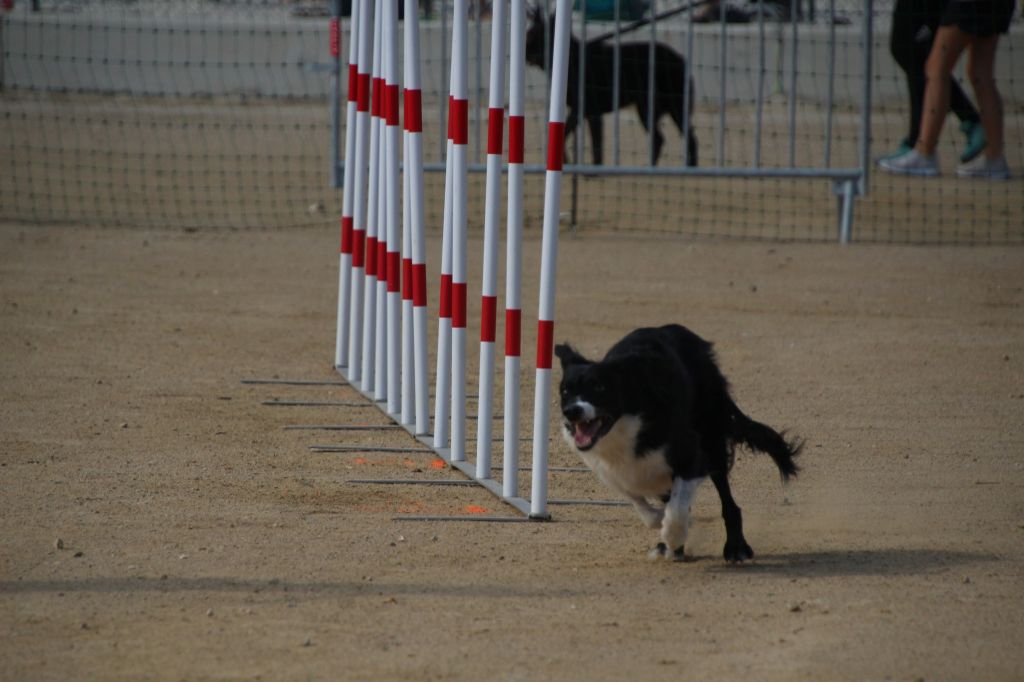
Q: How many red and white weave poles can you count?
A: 12